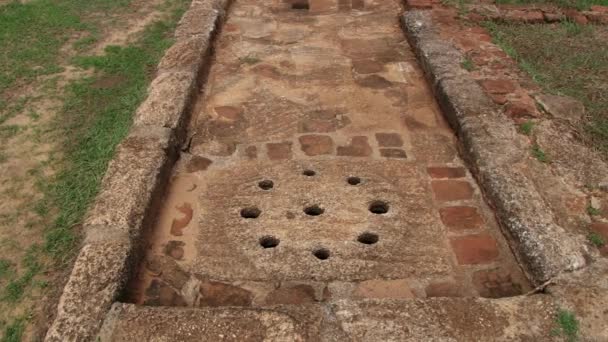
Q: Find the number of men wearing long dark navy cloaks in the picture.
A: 0